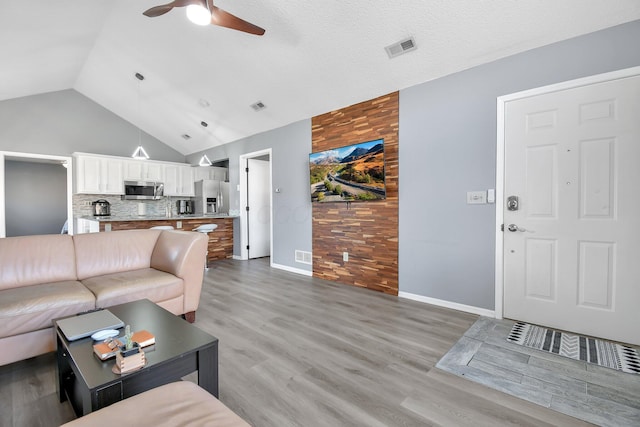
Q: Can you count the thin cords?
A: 2